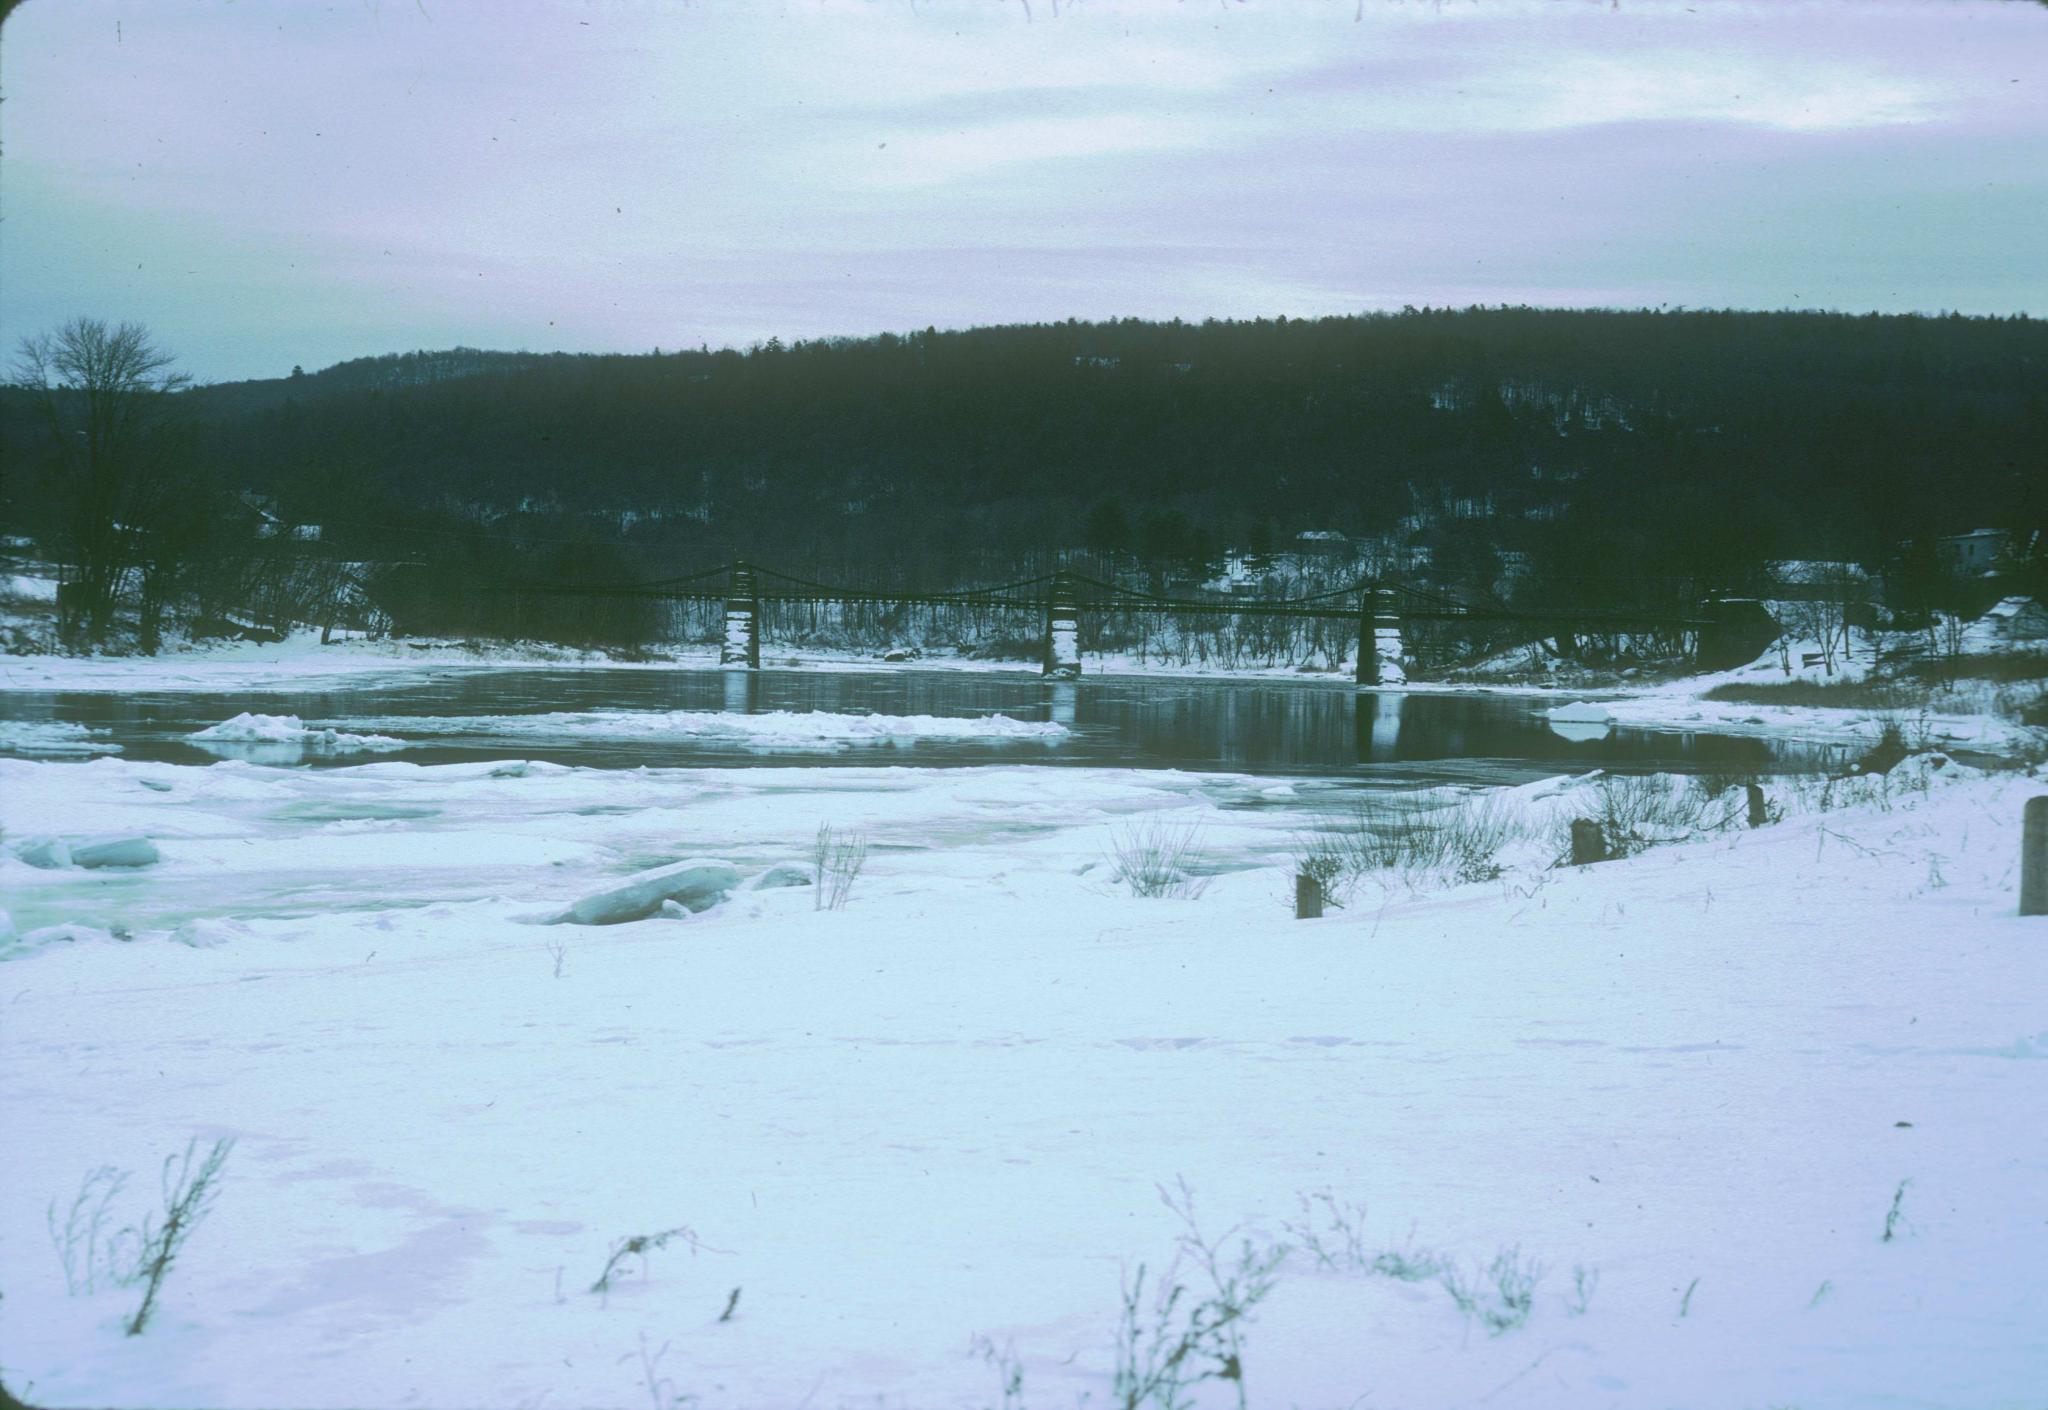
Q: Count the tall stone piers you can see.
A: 3